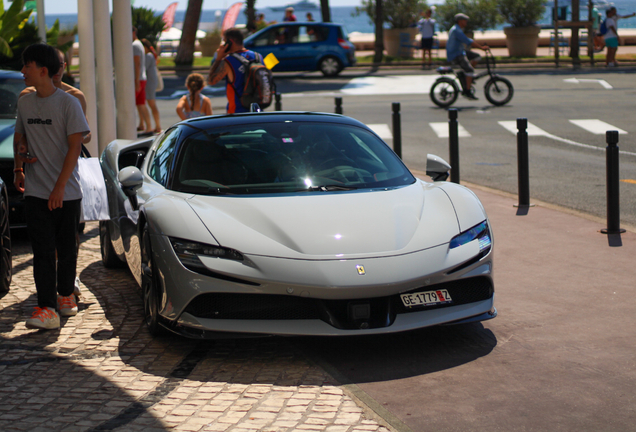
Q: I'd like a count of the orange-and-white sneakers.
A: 2